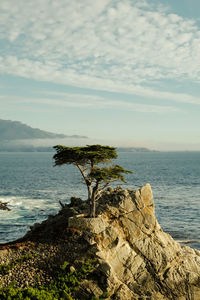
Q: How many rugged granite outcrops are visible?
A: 1